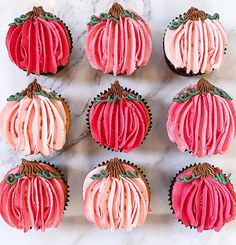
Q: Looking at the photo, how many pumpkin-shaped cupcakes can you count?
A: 9